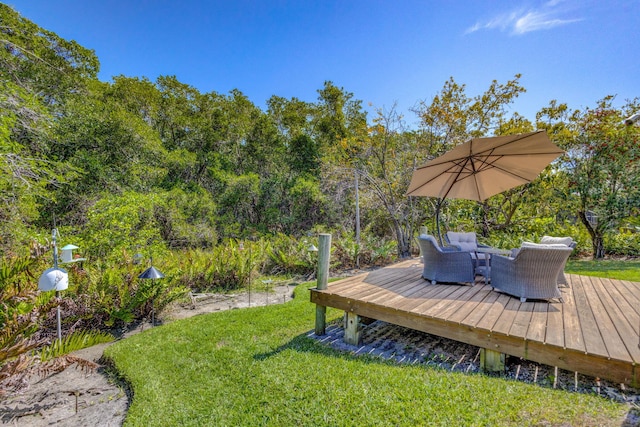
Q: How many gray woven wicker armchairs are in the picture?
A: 4